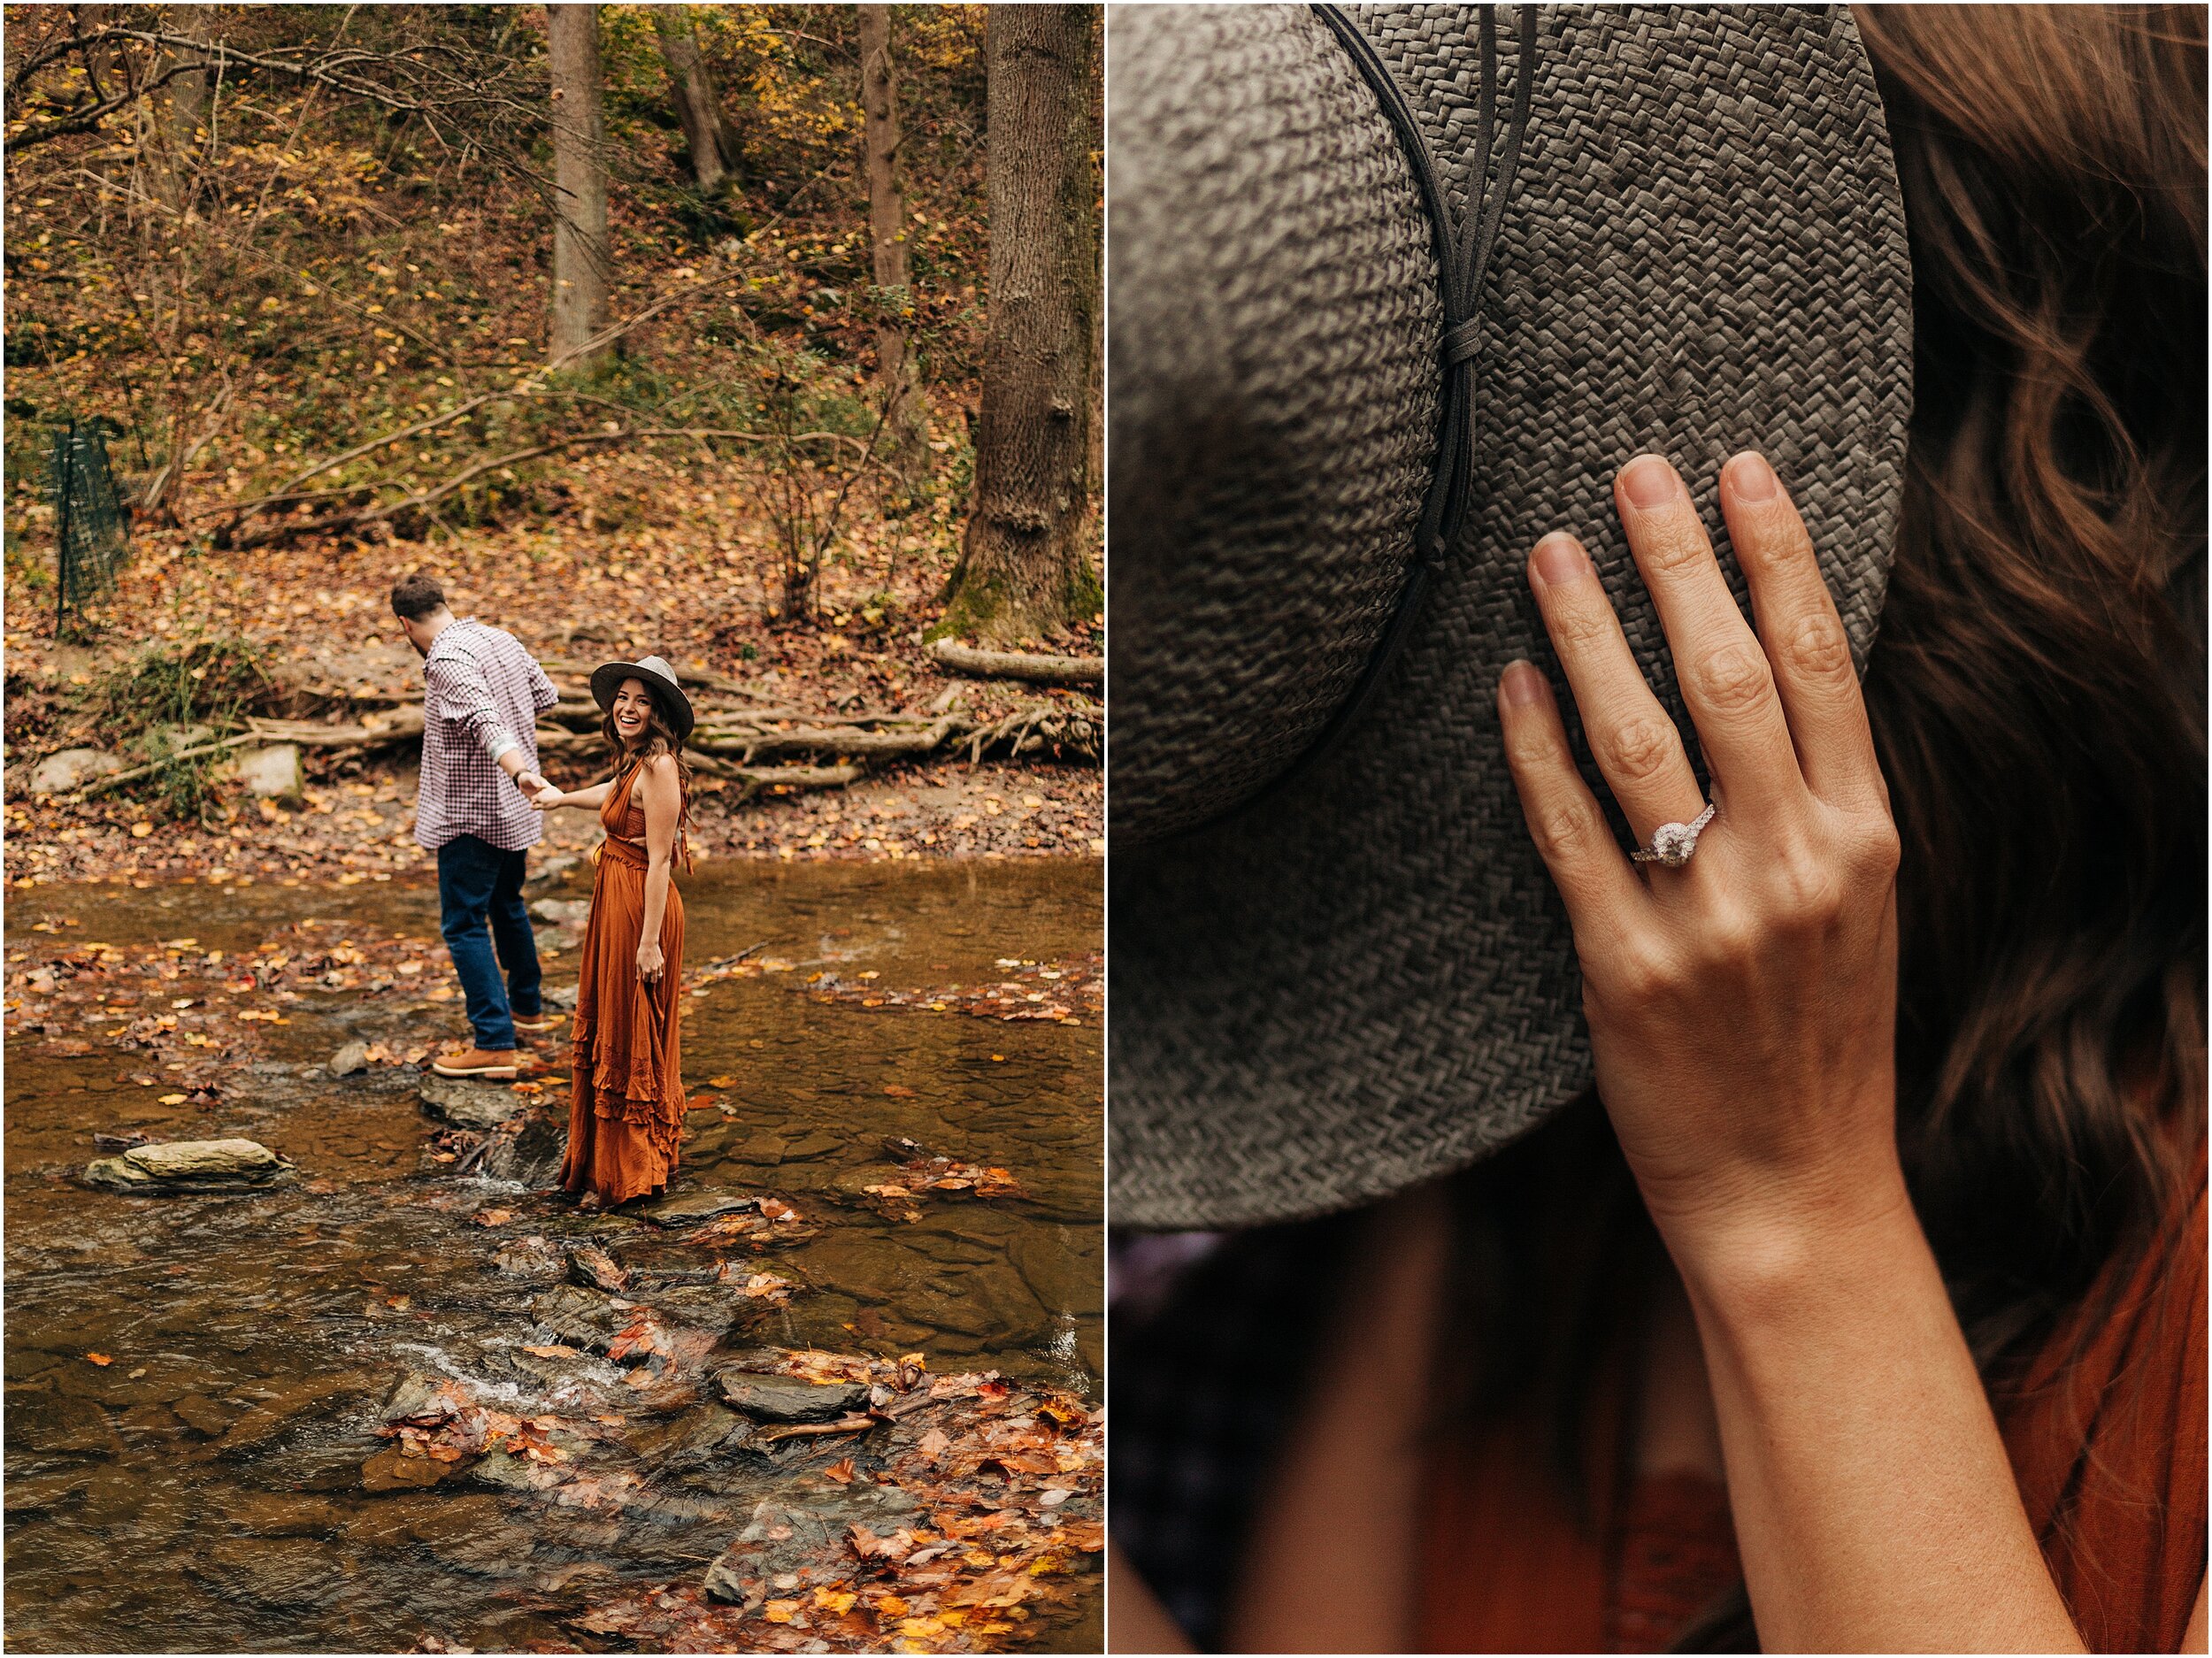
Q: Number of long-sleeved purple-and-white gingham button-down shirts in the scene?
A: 1